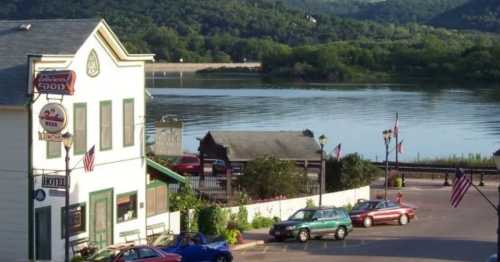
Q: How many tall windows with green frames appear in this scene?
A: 4